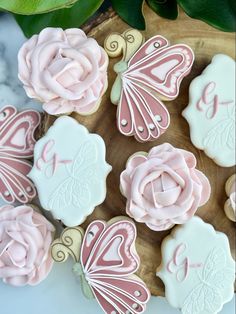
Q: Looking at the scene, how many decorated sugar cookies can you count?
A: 10